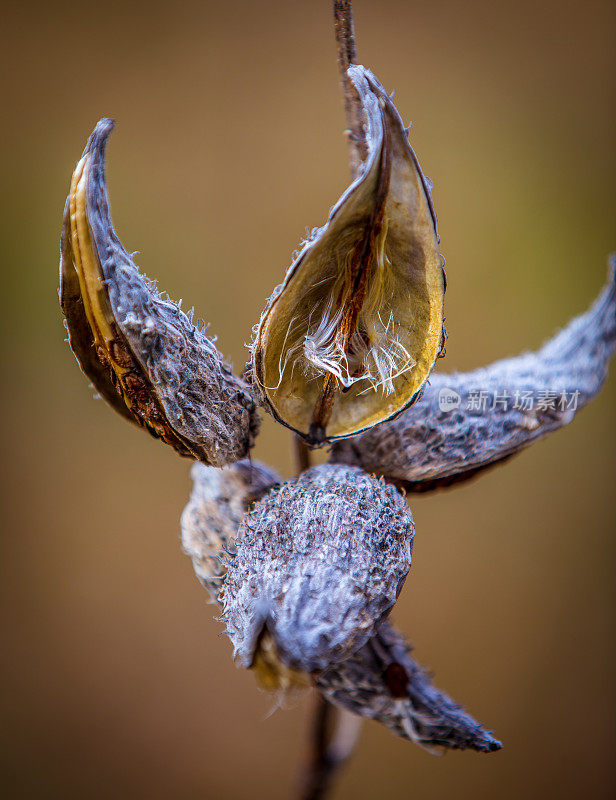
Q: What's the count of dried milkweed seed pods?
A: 6